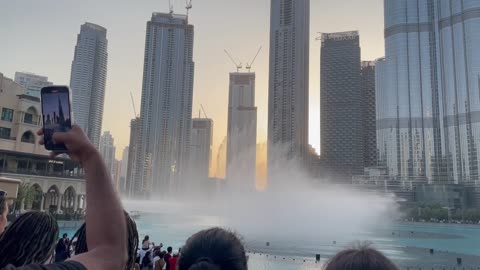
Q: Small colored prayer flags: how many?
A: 0